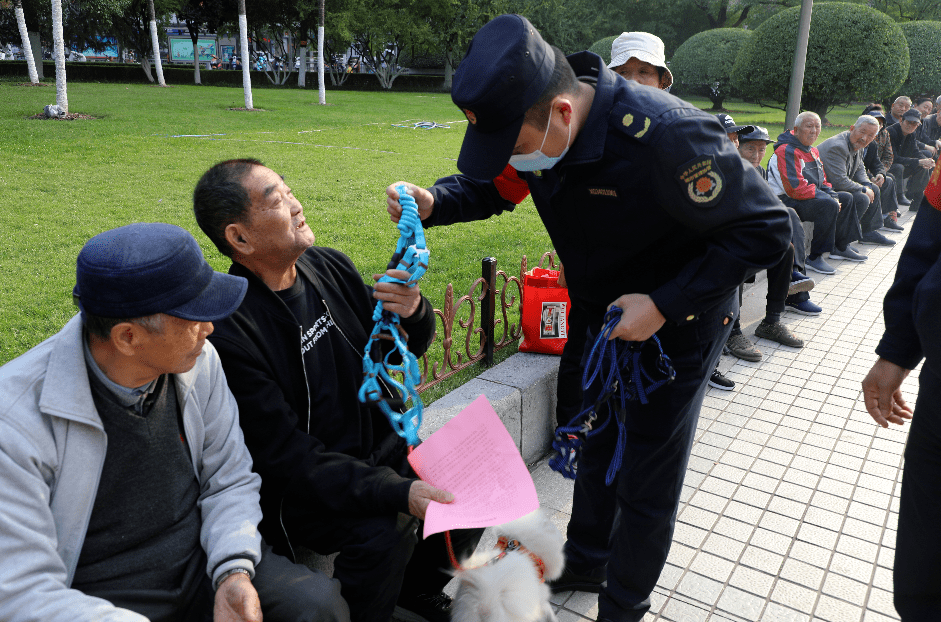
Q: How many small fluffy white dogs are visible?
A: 1